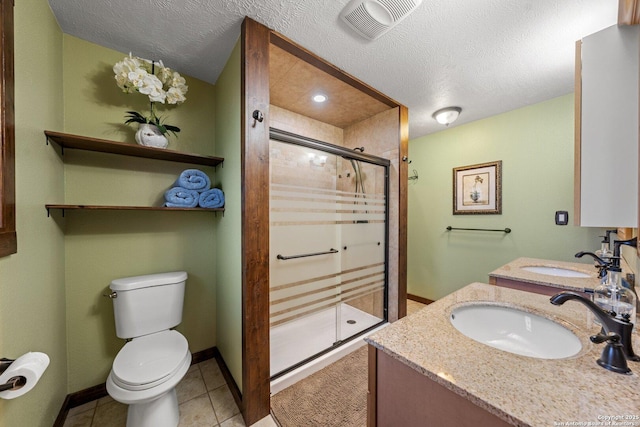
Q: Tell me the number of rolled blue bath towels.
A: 3